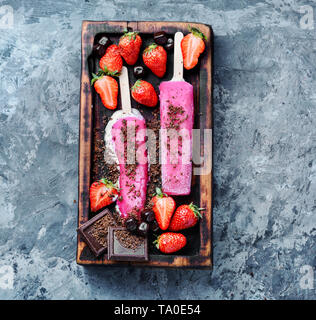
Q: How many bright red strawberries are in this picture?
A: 10